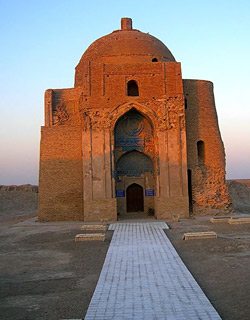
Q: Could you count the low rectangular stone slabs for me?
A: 5